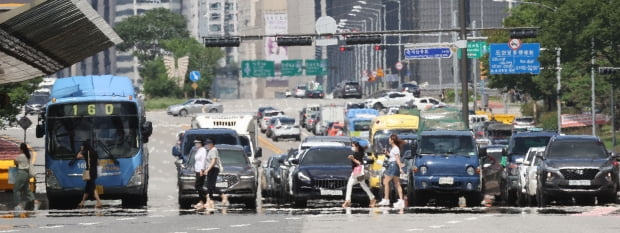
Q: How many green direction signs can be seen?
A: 4